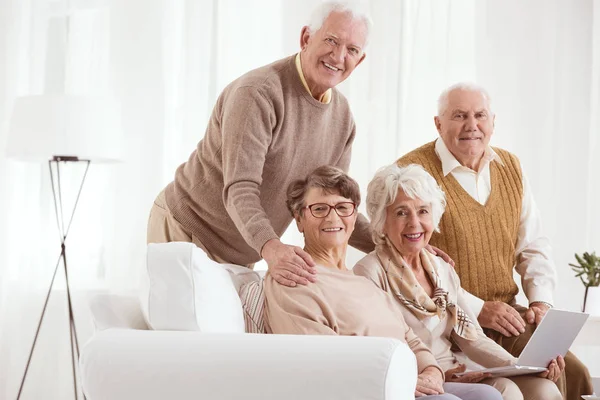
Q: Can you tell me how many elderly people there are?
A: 4